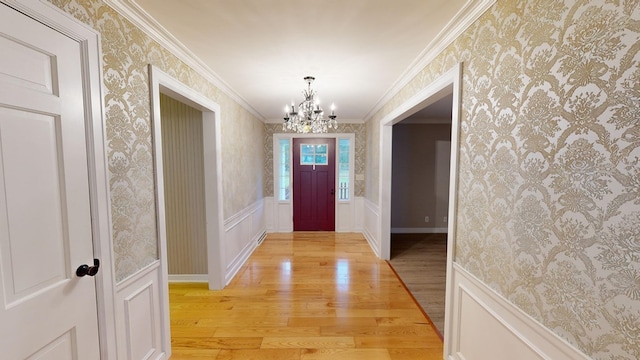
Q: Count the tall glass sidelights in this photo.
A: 2